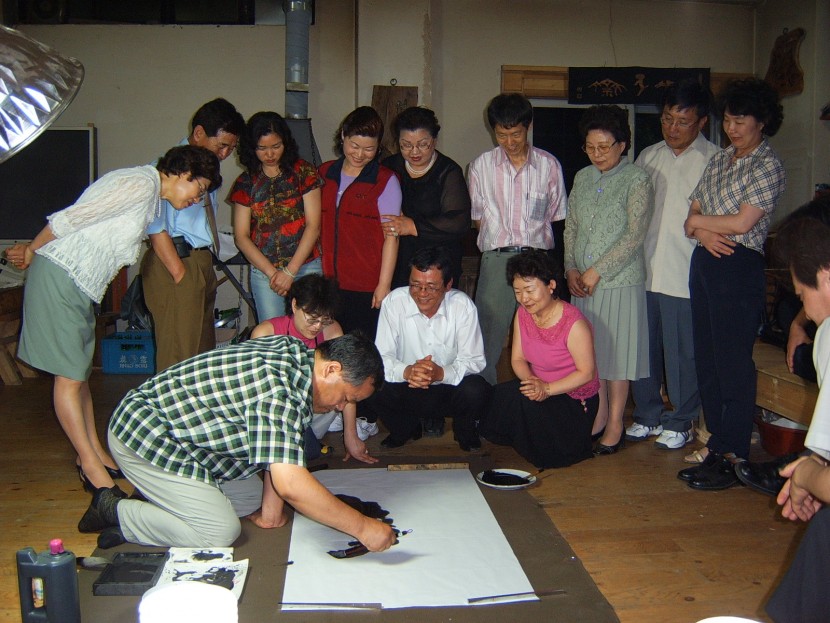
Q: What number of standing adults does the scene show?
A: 9